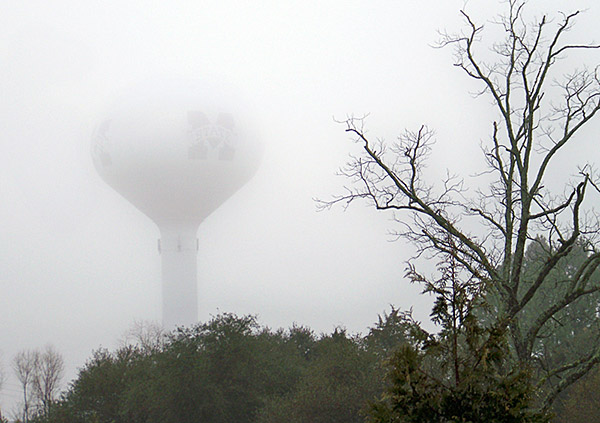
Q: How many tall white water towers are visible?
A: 1